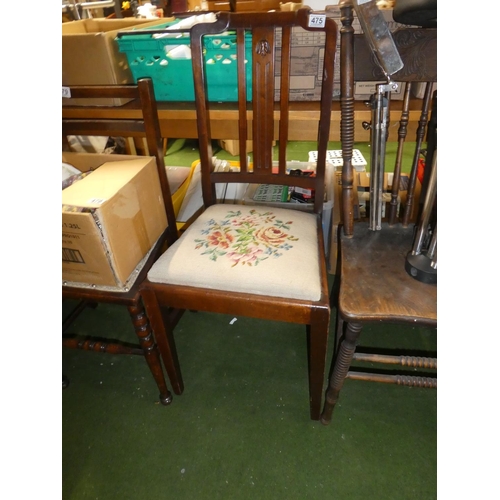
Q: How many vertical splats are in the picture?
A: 3